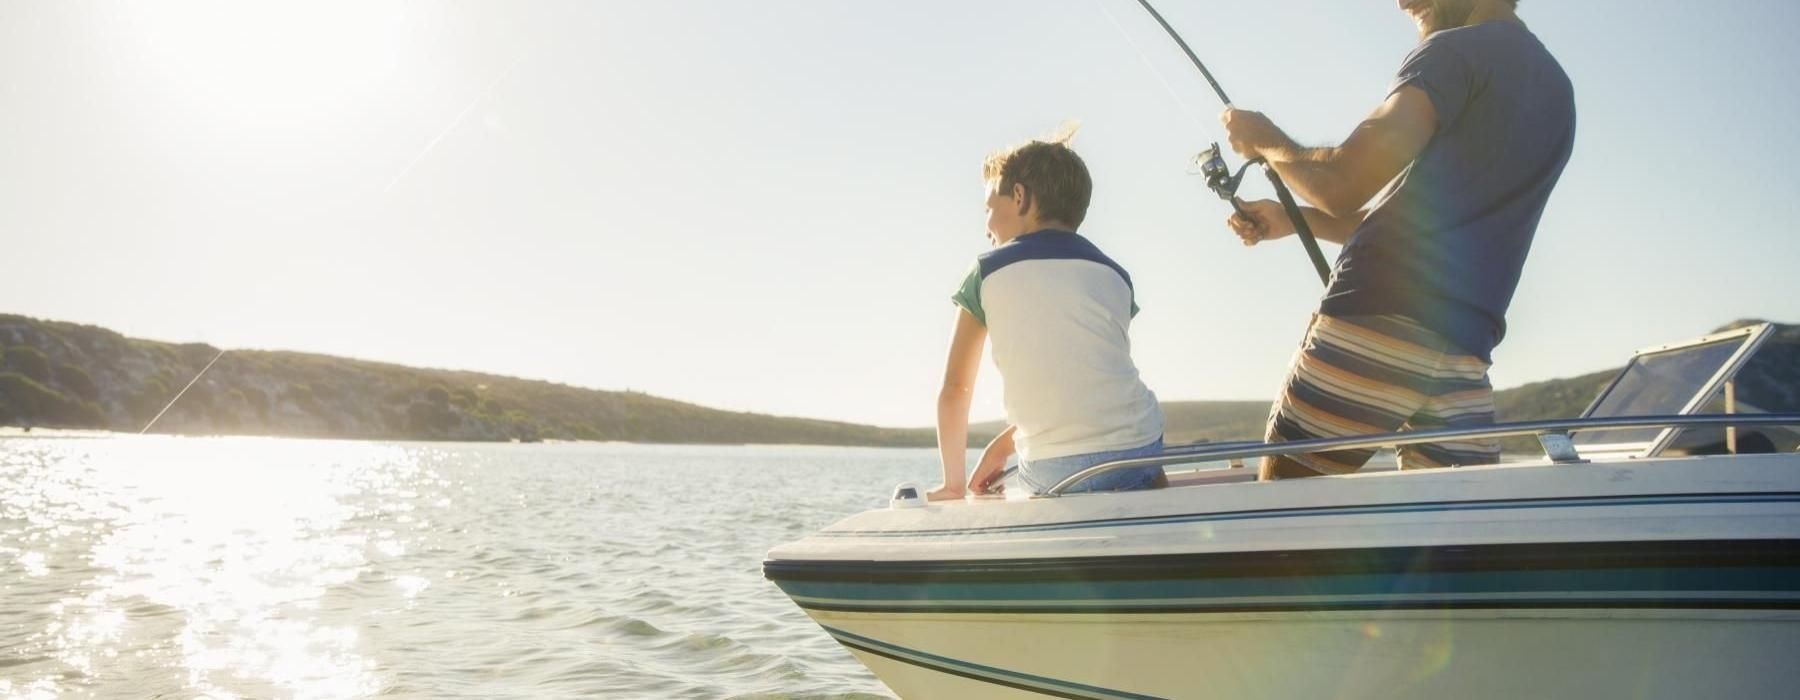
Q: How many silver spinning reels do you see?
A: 1